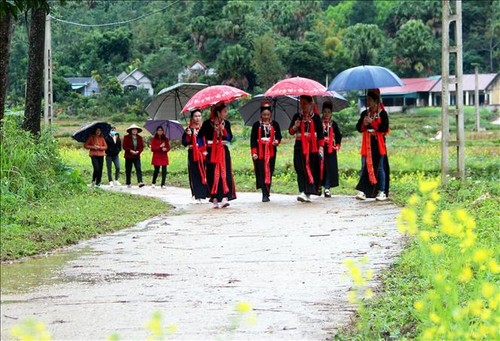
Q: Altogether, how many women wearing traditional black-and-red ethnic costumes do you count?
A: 6